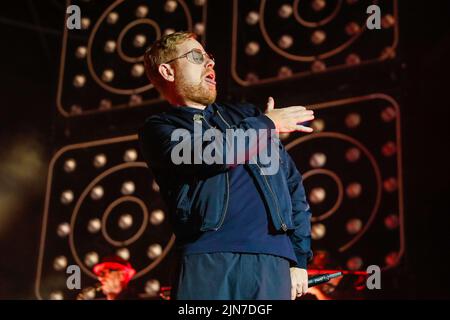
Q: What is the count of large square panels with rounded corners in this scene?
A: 4